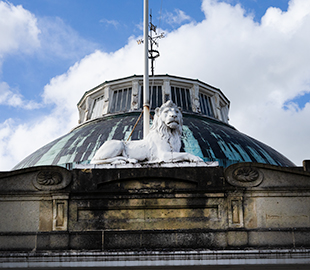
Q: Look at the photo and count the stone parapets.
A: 1